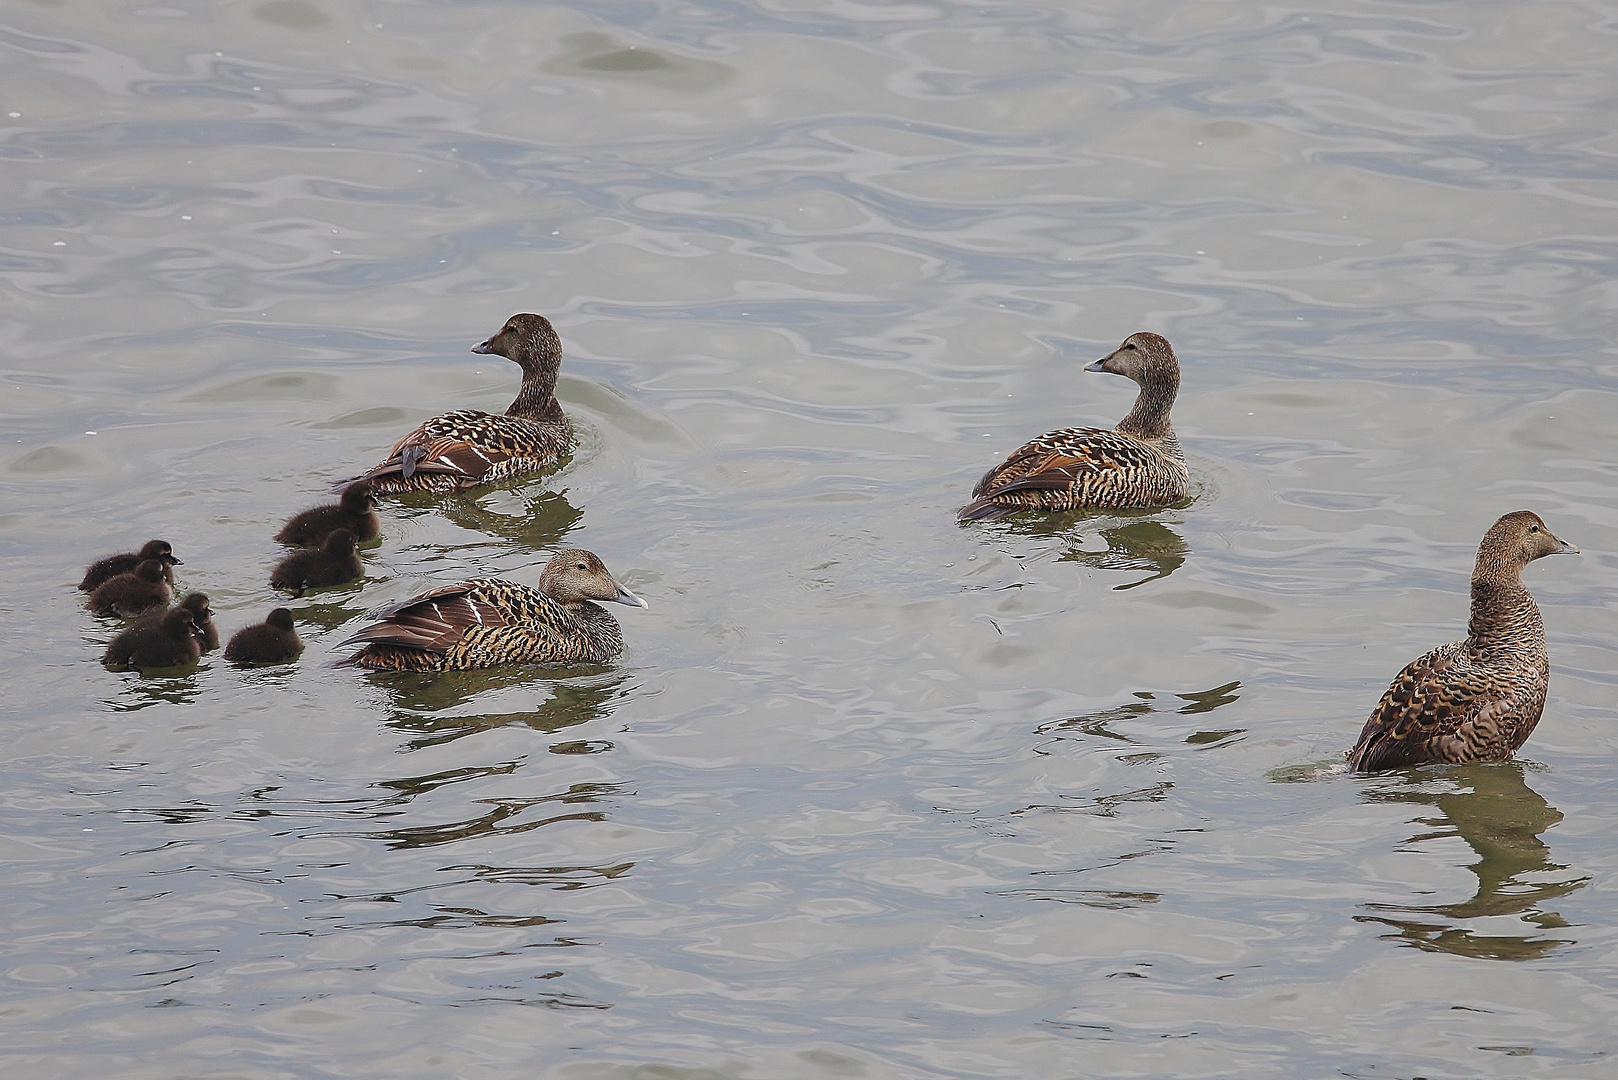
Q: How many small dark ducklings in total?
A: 7